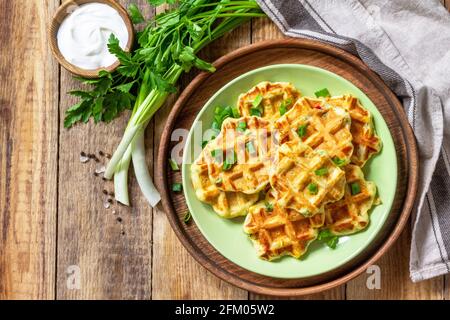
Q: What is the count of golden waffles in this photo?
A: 8